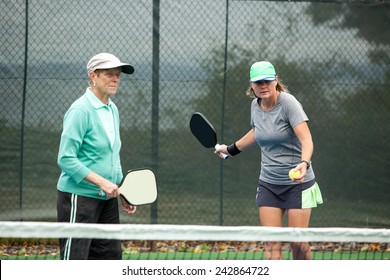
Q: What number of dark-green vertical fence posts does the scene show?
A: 3